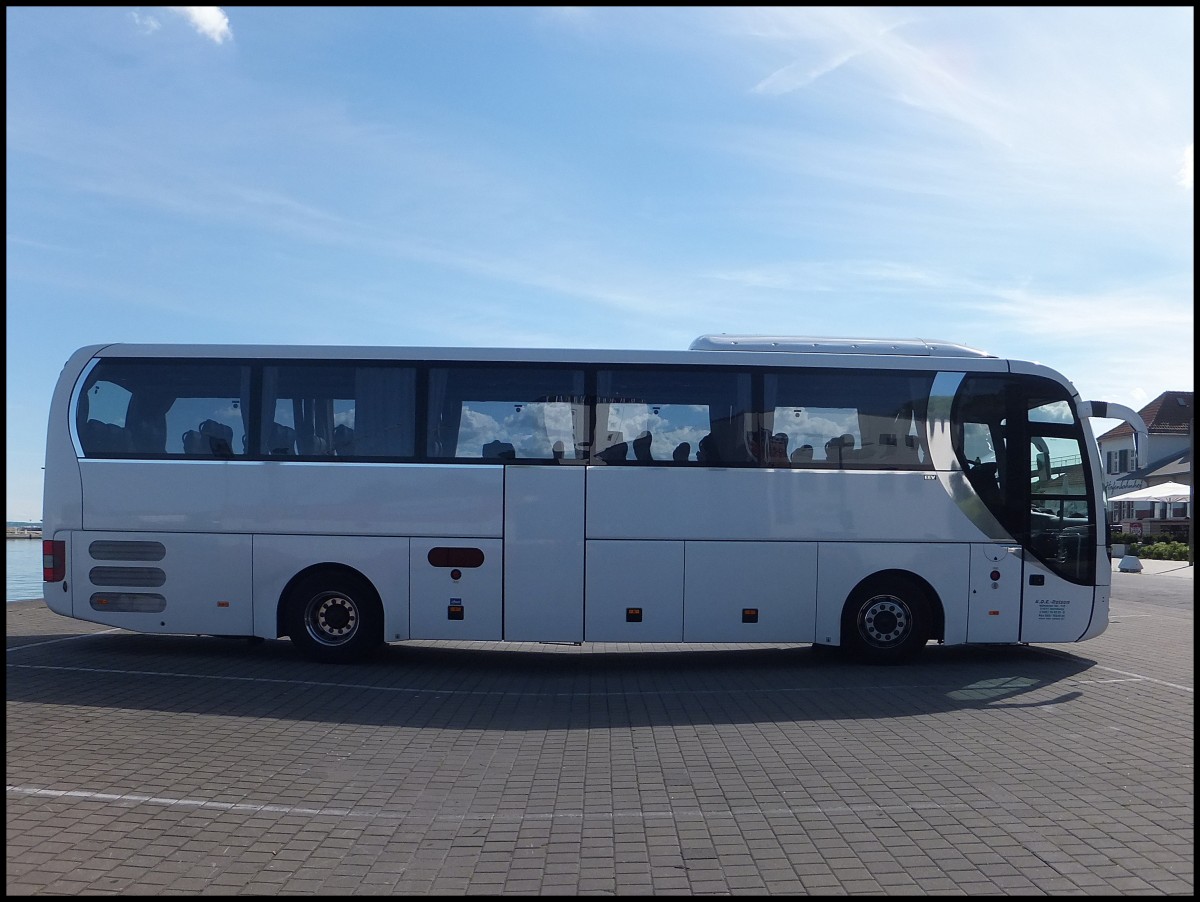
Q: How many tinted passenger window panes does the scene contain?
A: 5